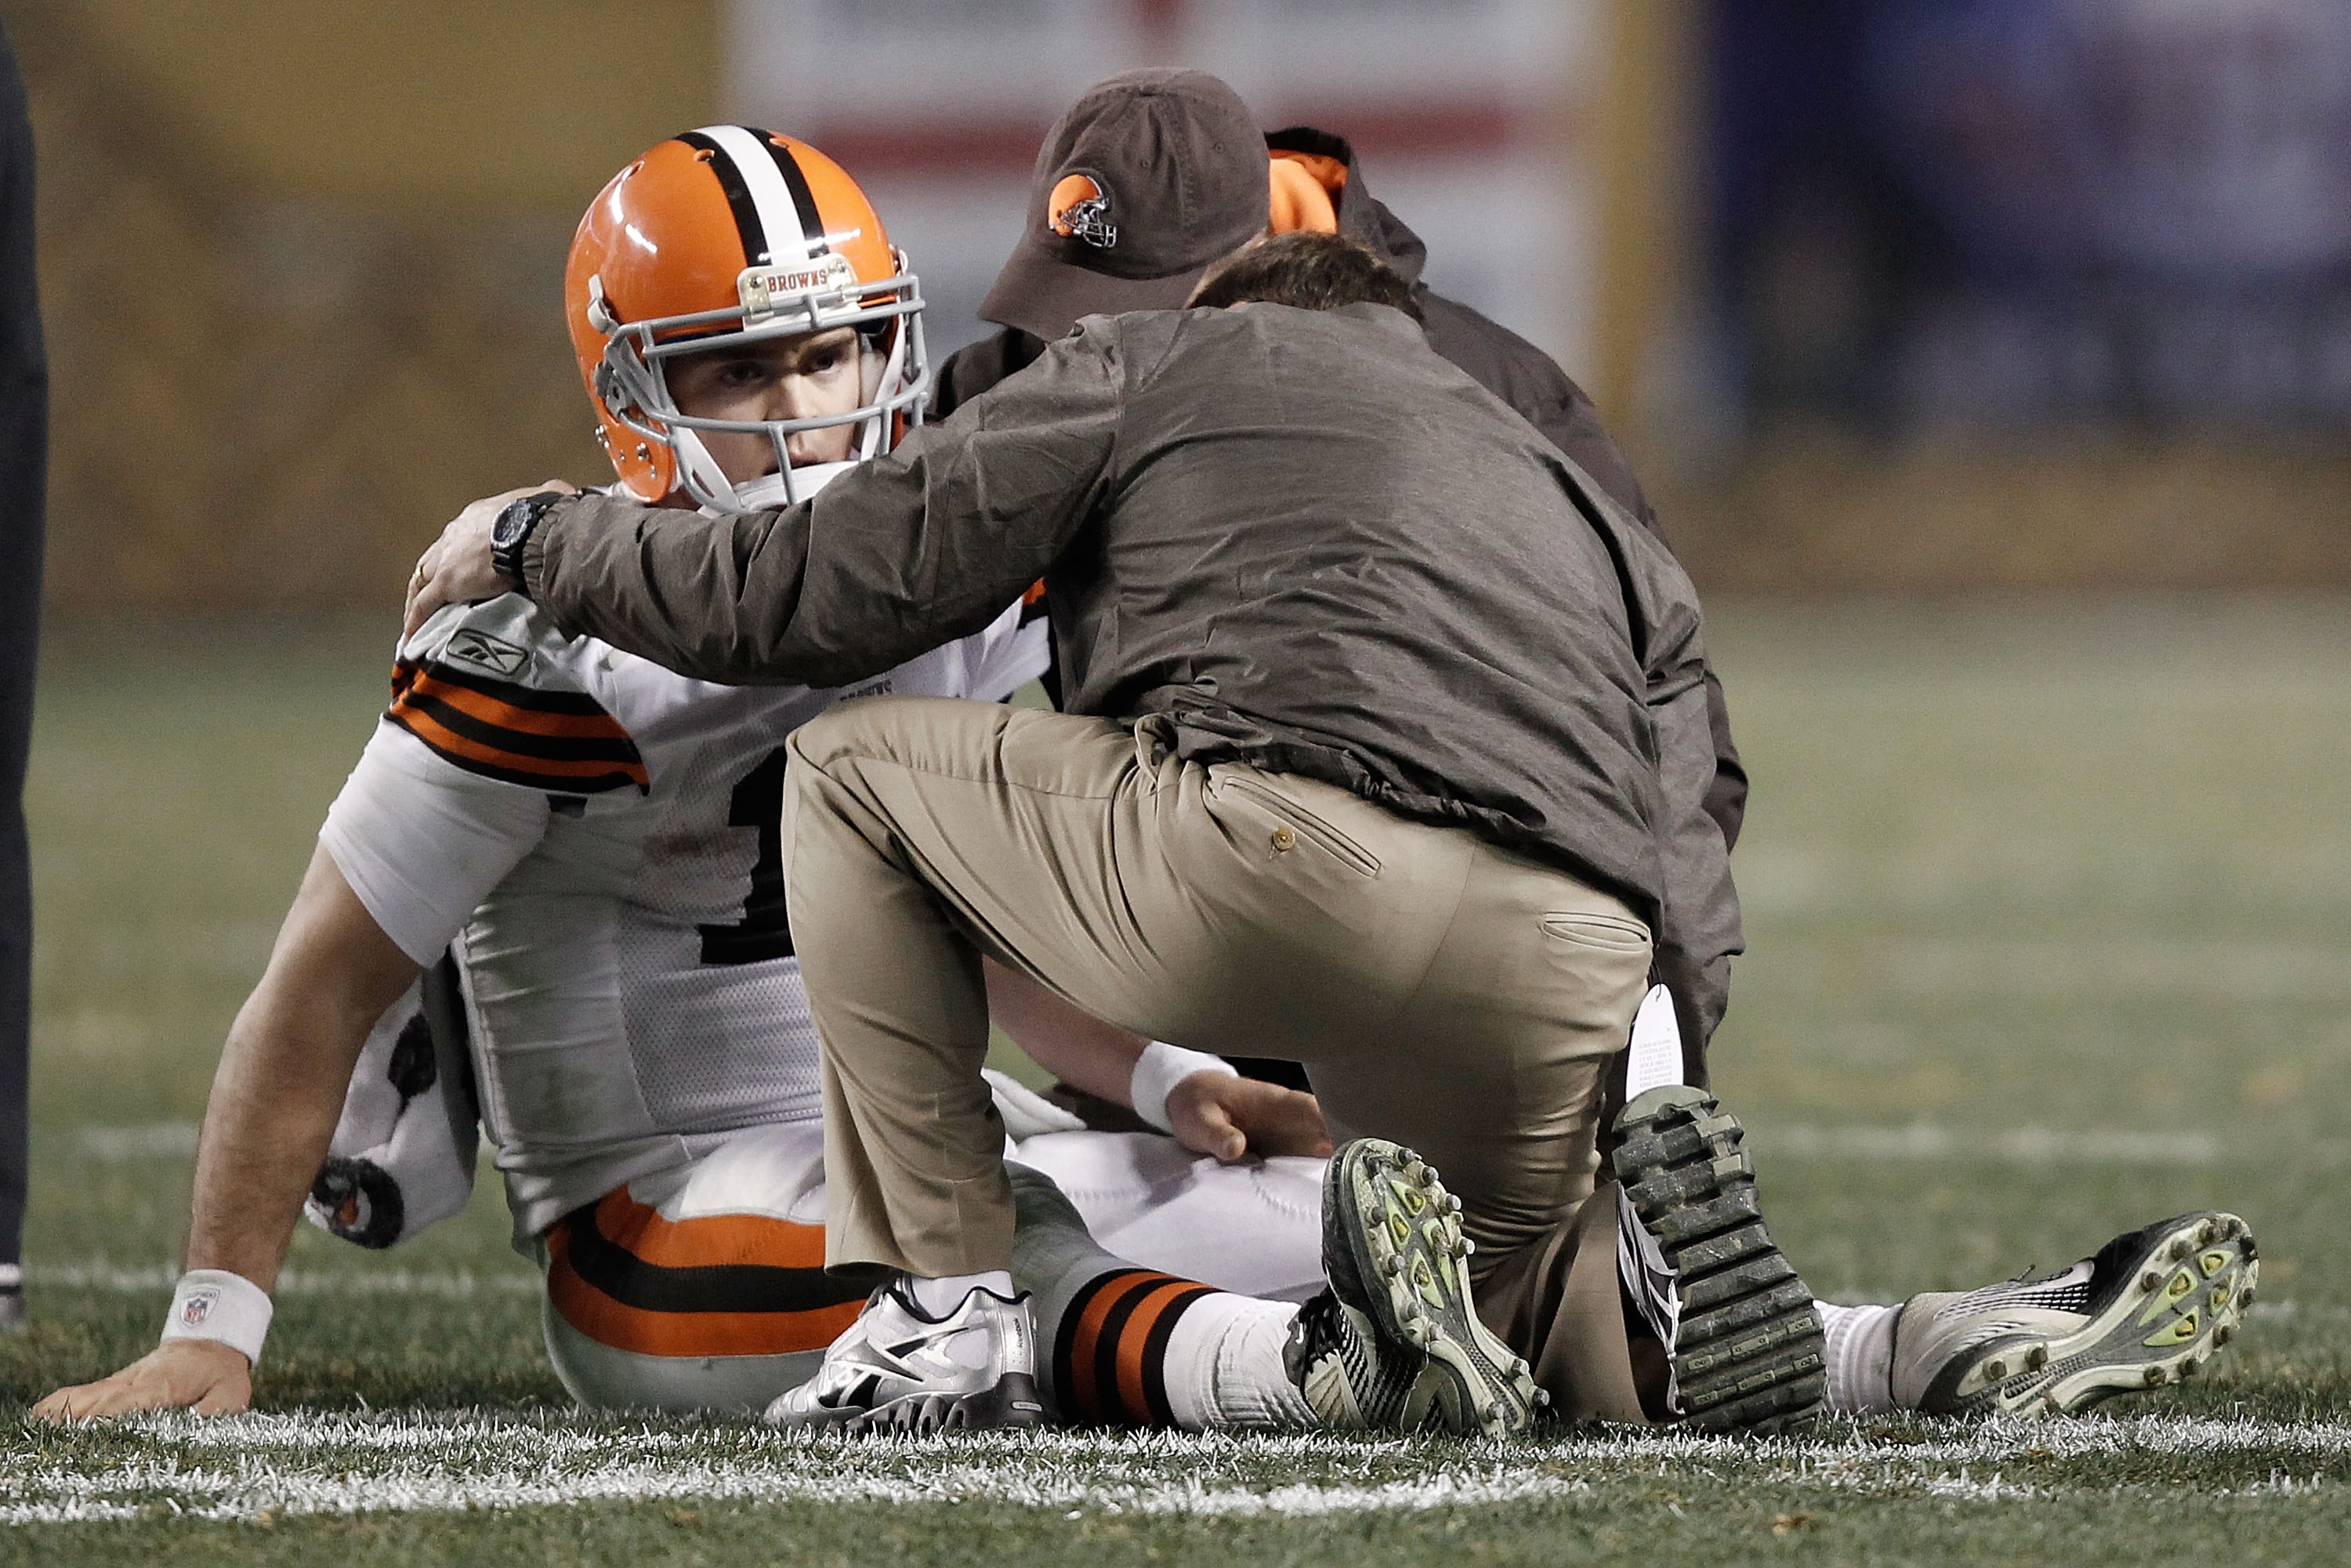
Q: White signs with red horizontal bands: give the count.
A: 1